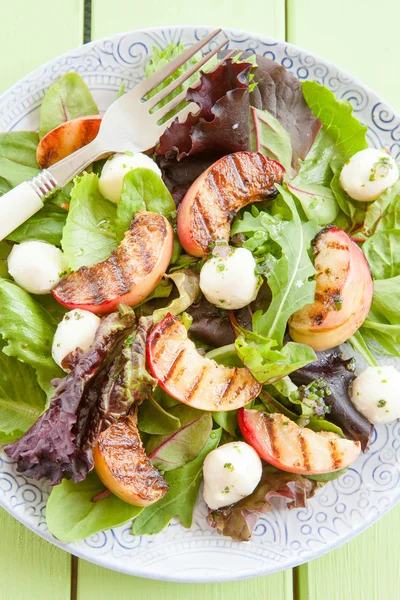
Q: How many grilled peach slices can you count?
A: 7